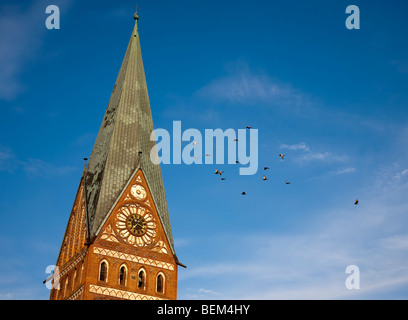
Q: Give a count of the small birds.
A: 15